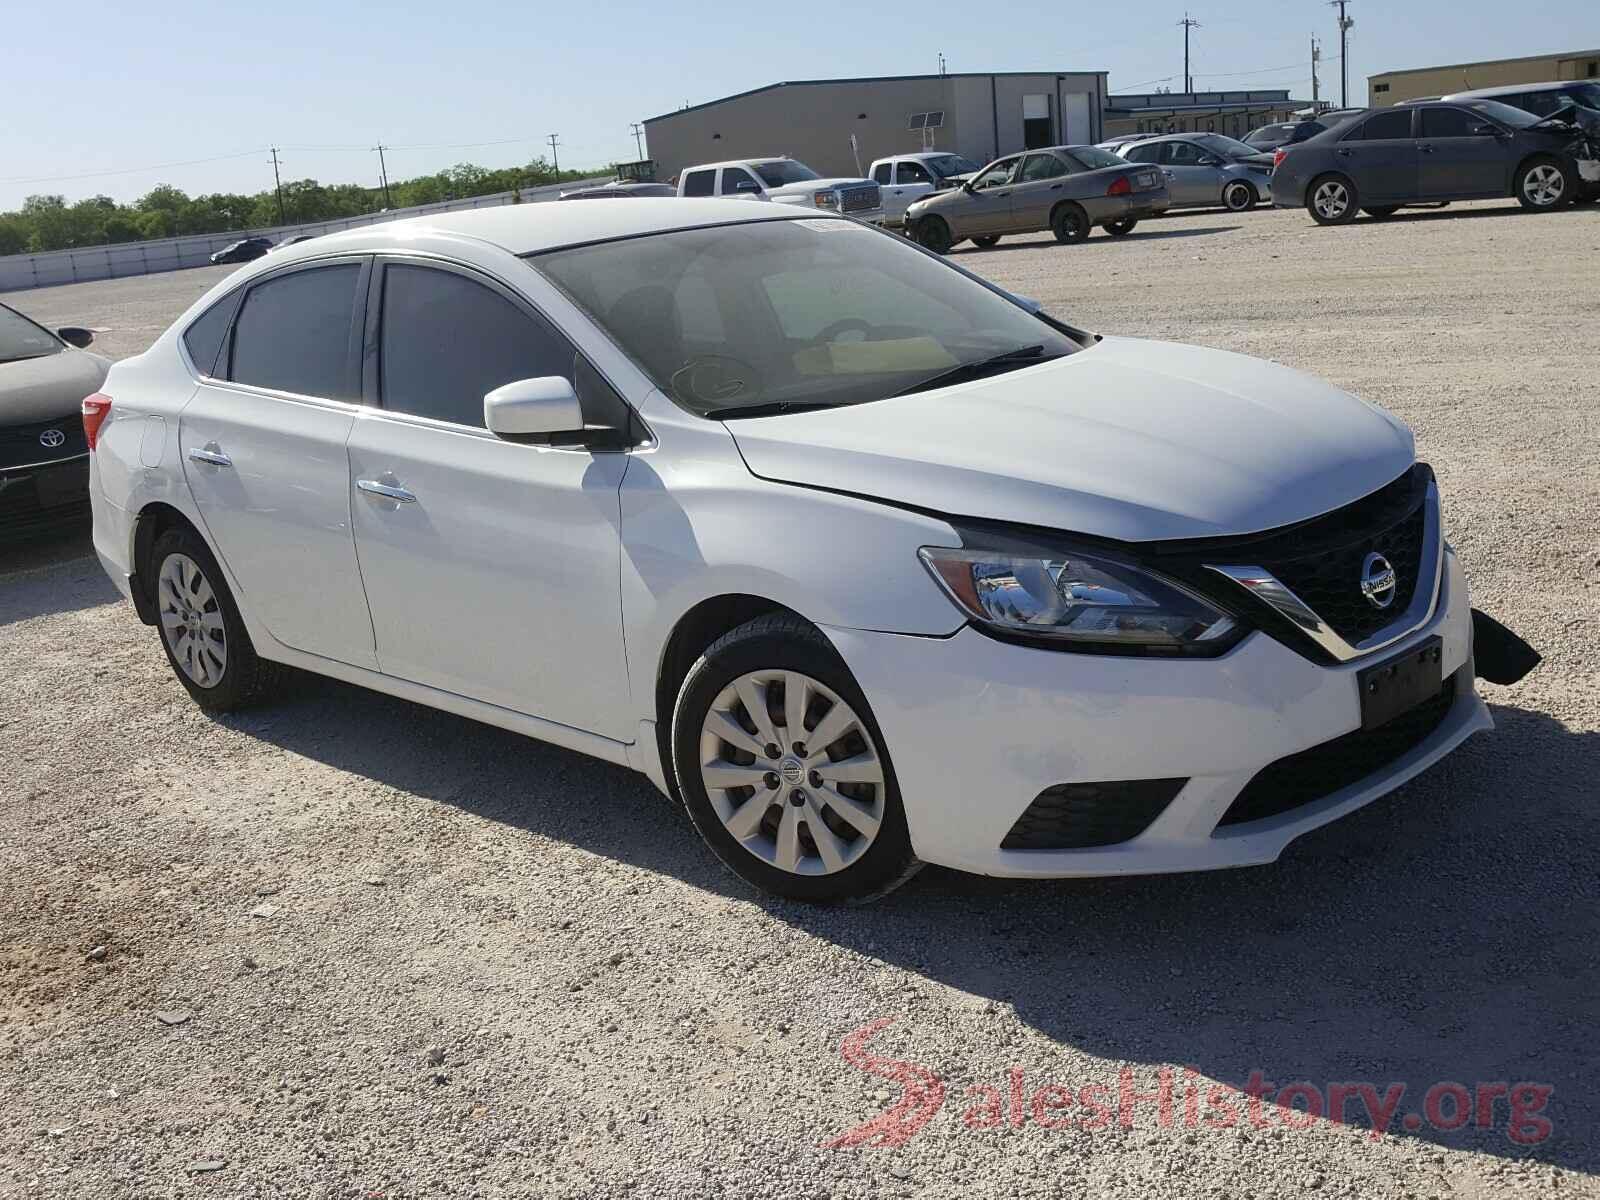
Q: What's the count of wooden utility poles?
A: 7